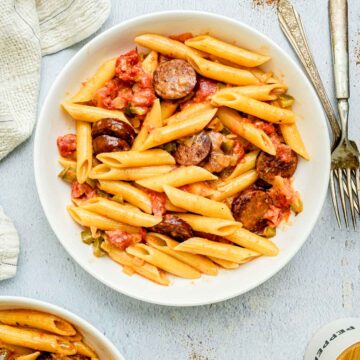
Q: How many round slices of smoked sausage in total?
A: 7